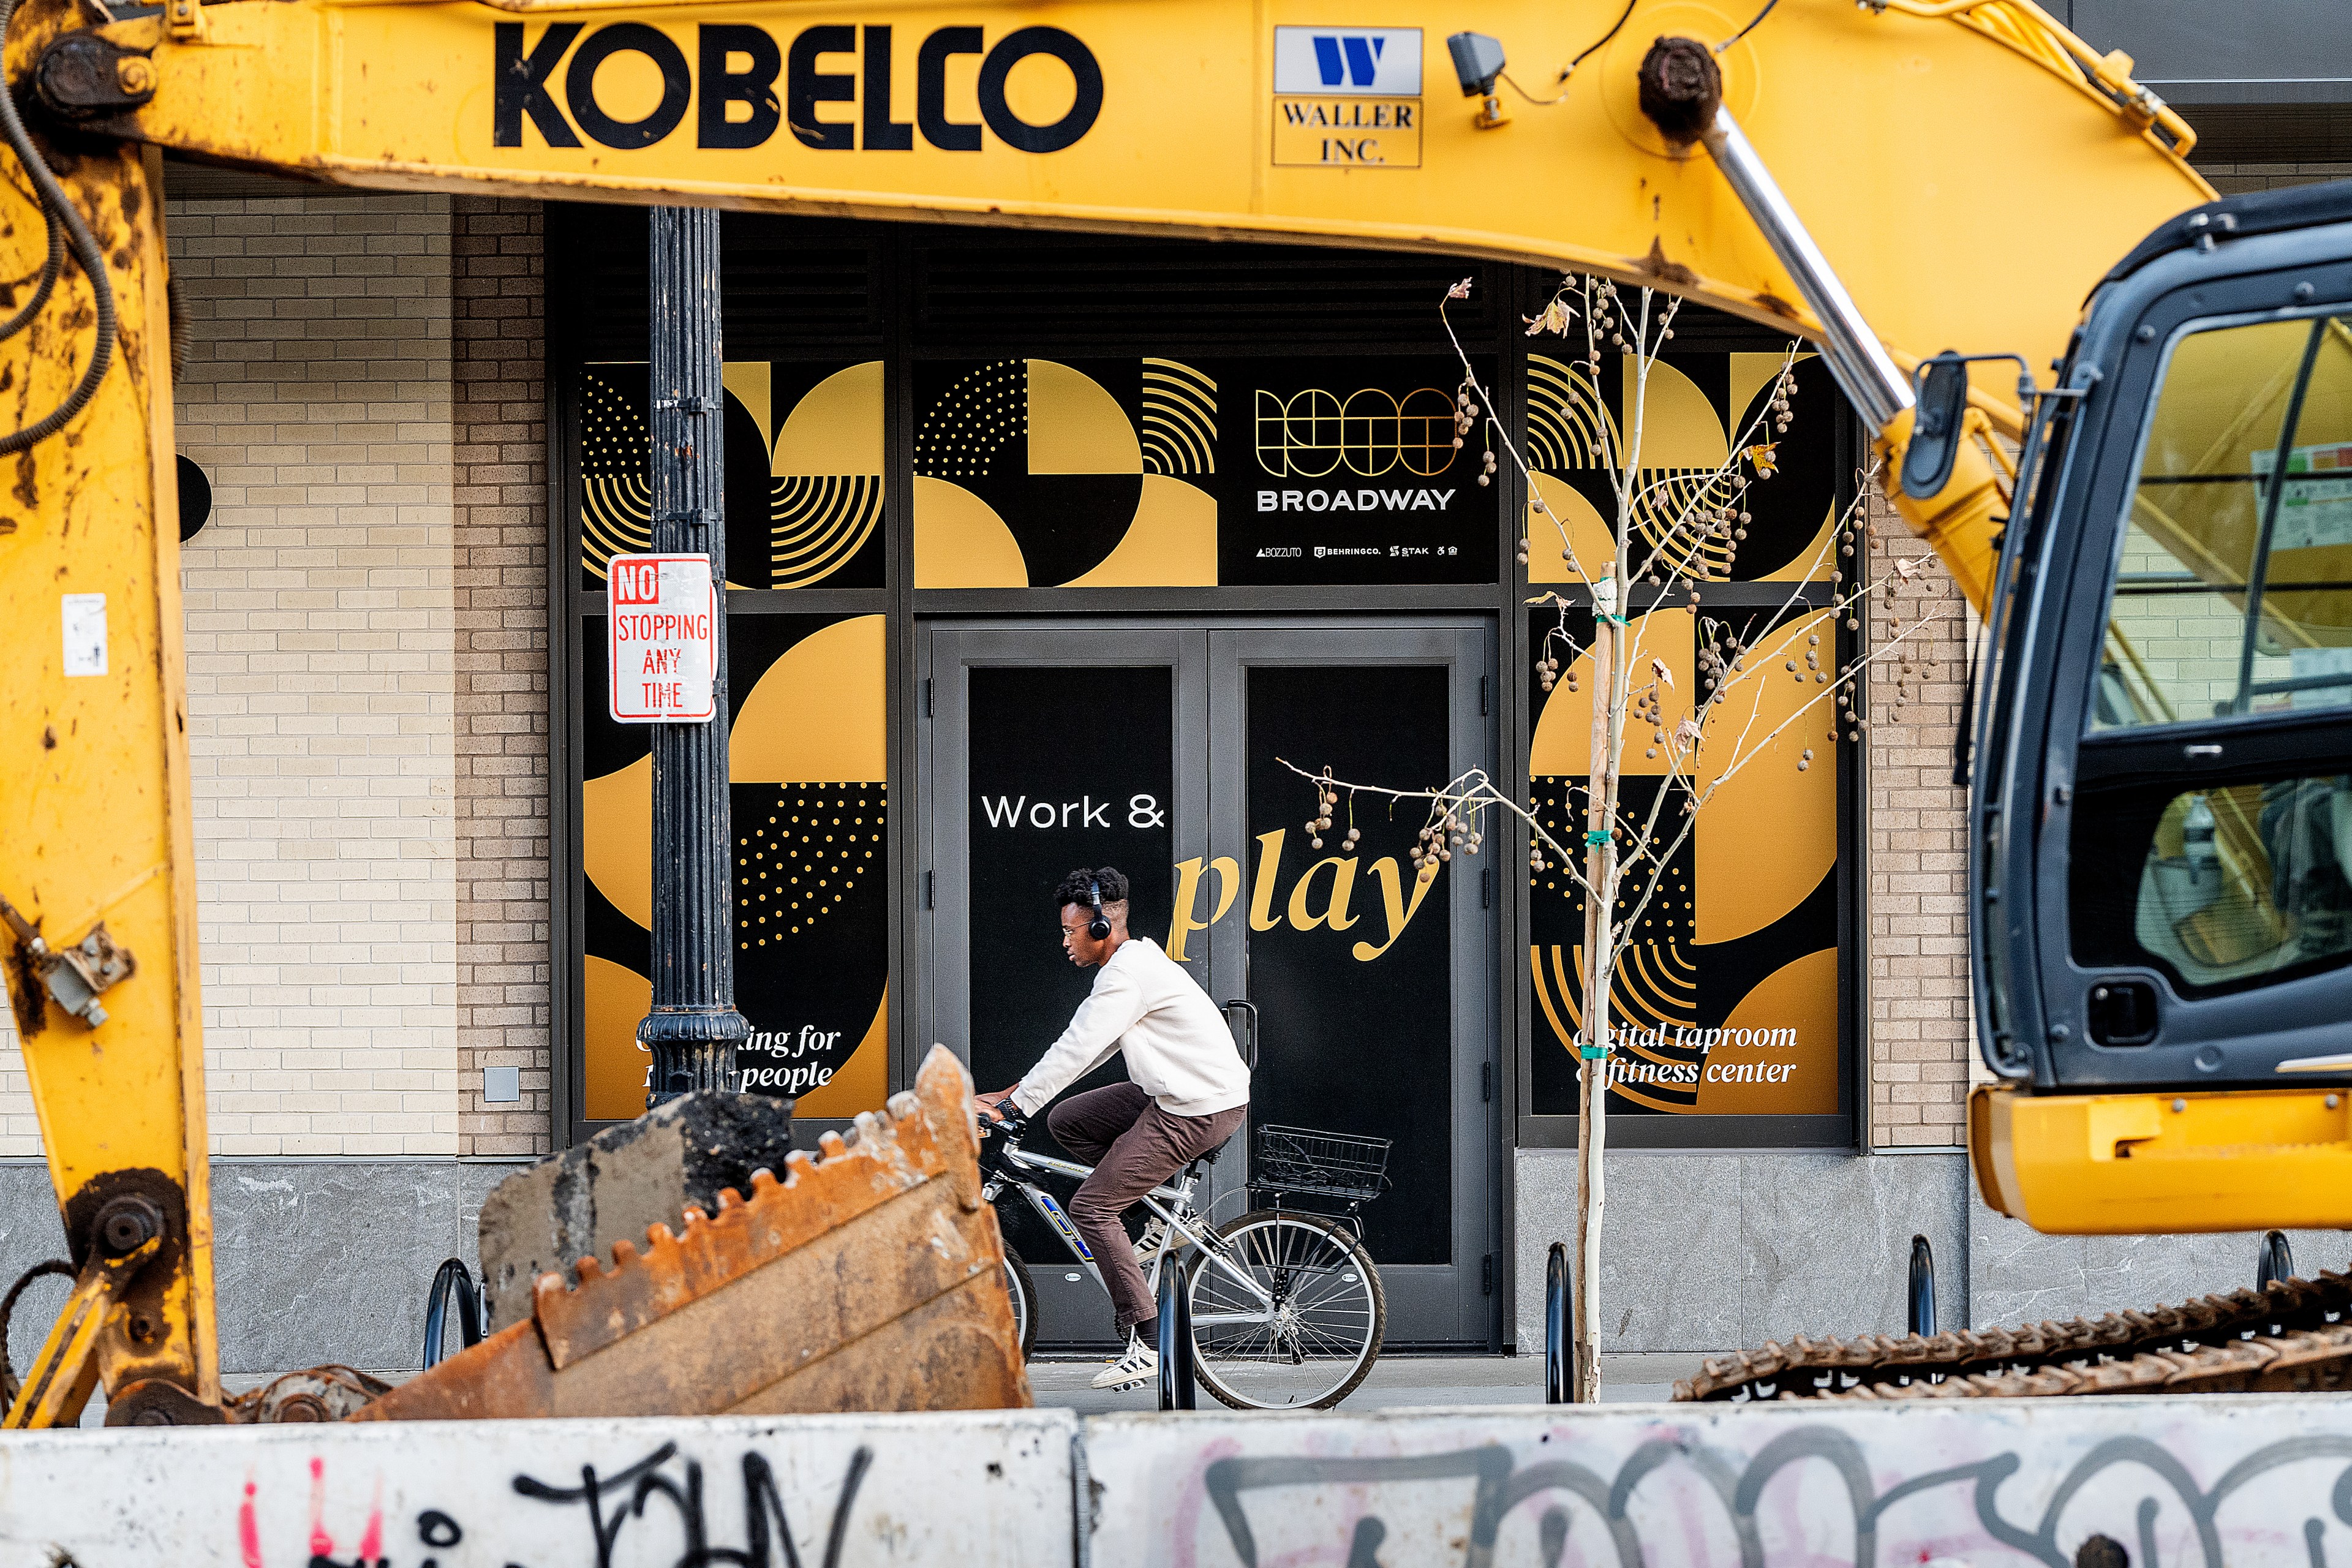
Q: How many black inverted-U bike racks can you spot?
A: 5